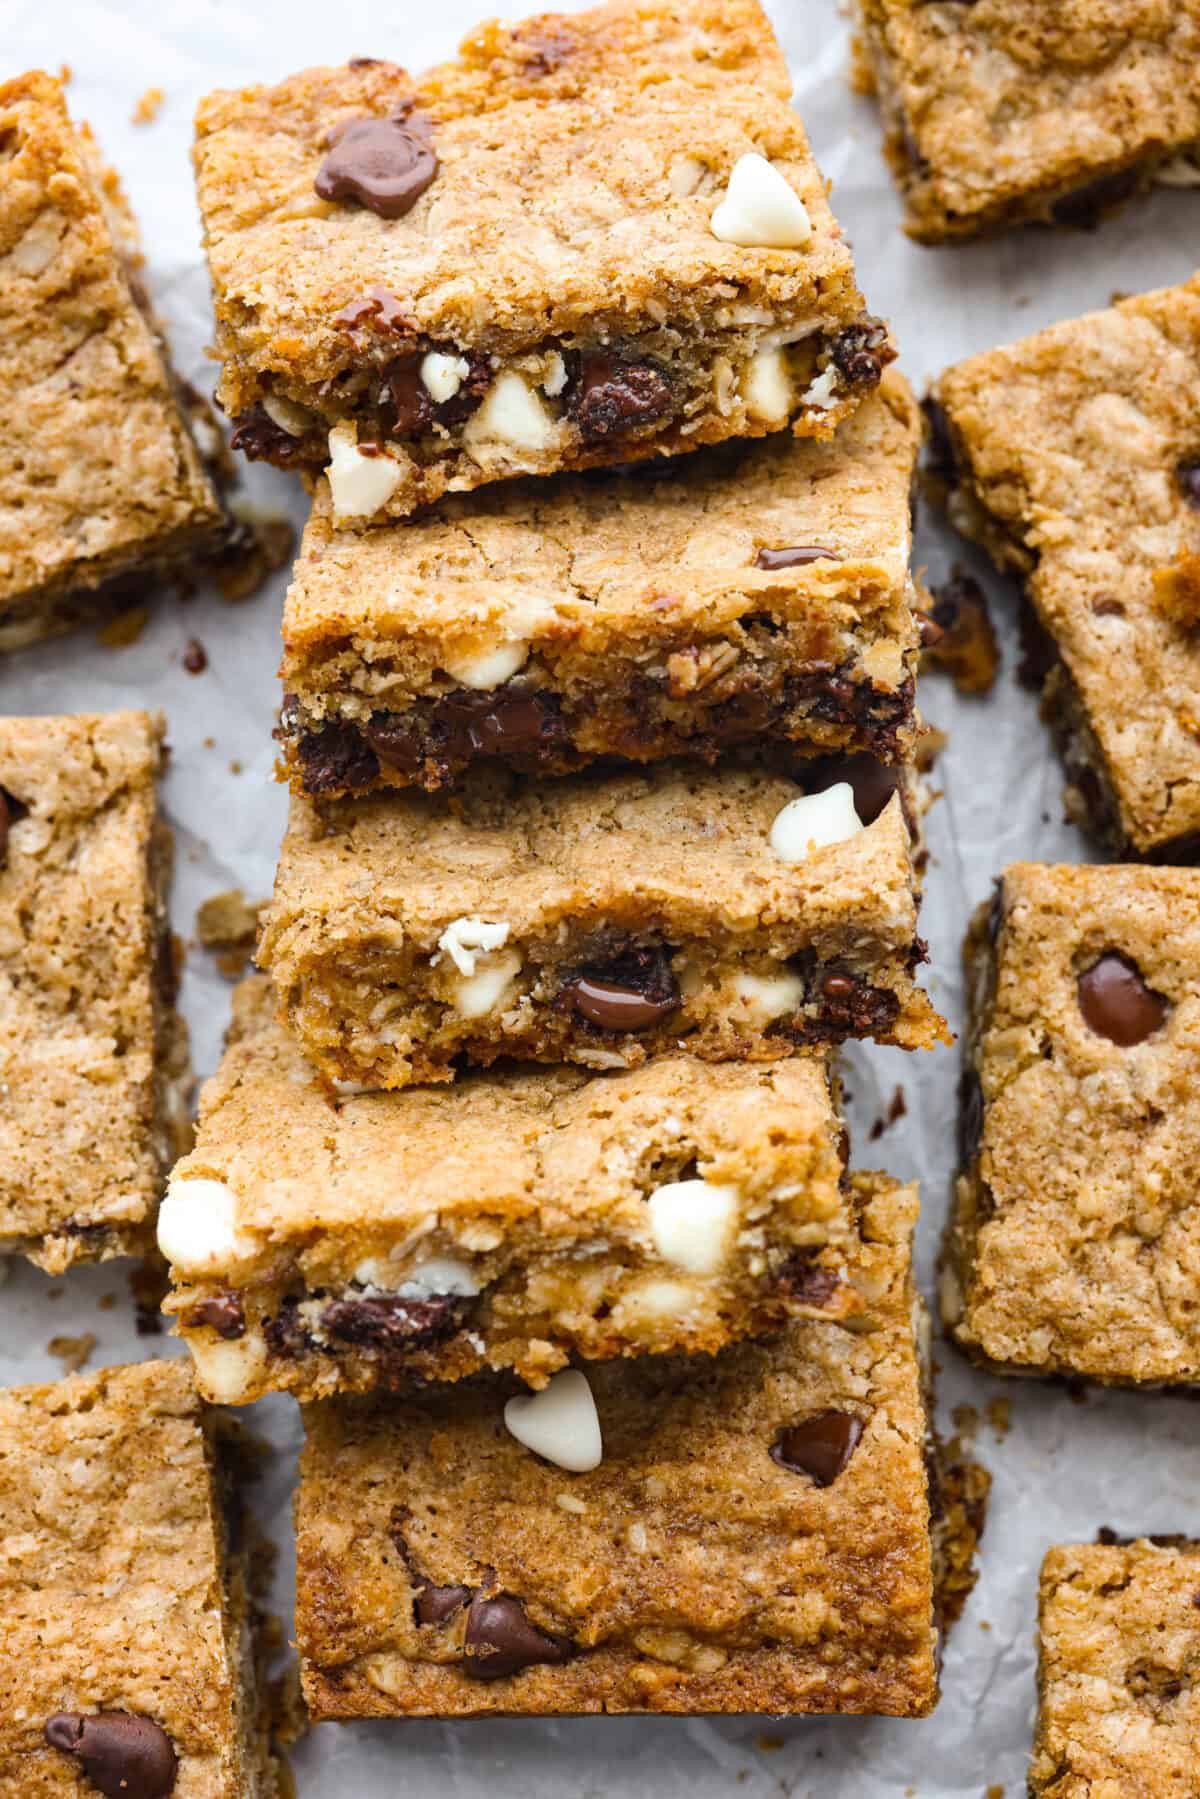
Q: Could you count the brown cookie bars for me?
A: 12